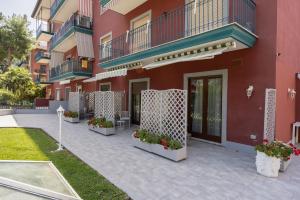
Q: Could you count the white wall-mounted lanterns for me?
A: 2